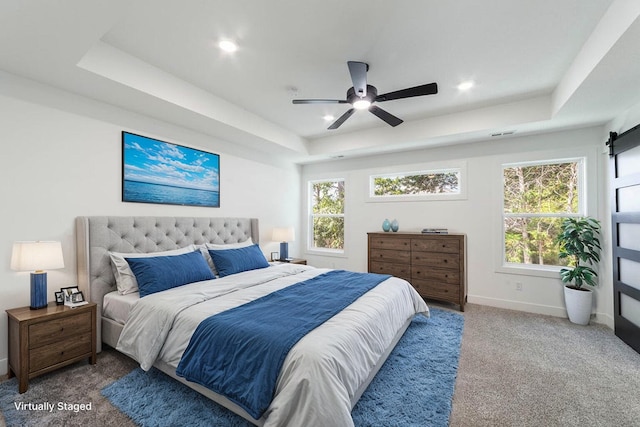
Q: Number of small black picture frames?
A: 3